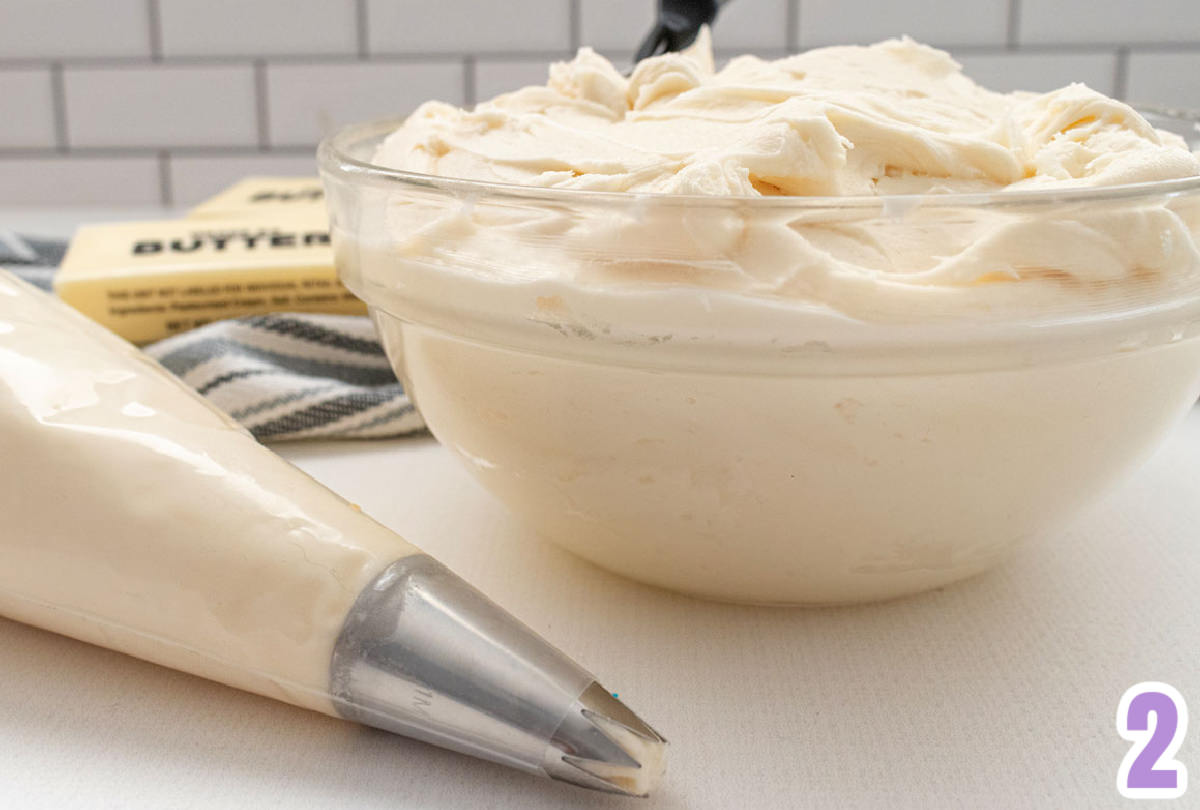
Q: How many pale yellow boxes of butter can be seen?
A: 2